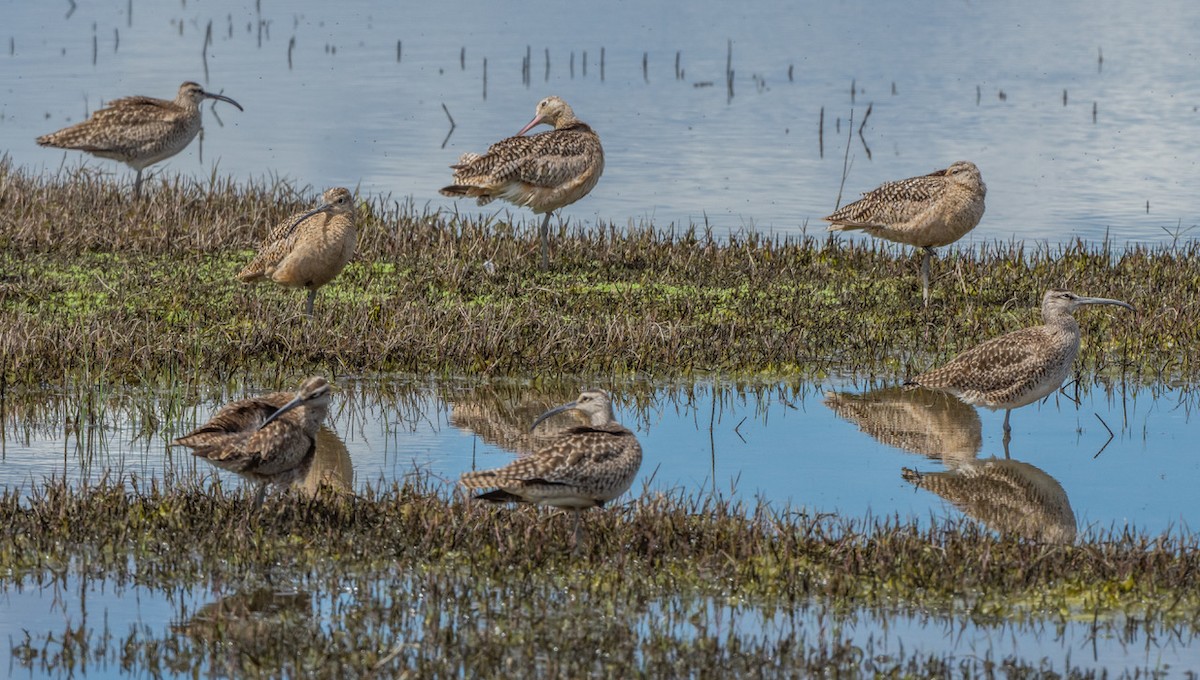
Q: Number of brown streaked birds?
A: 7